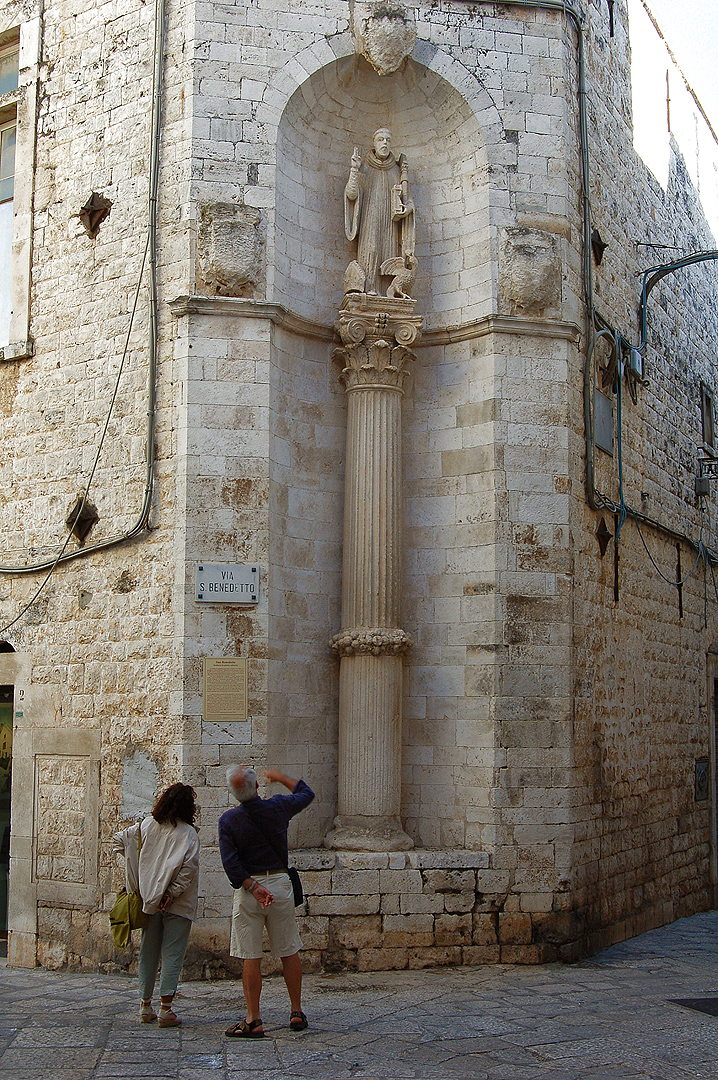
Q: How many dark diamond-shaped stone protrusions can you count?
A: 4